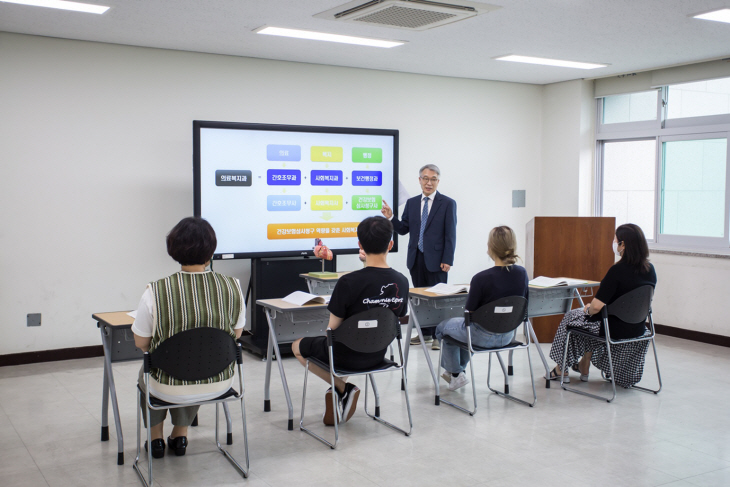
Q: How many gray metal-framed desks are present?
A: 5